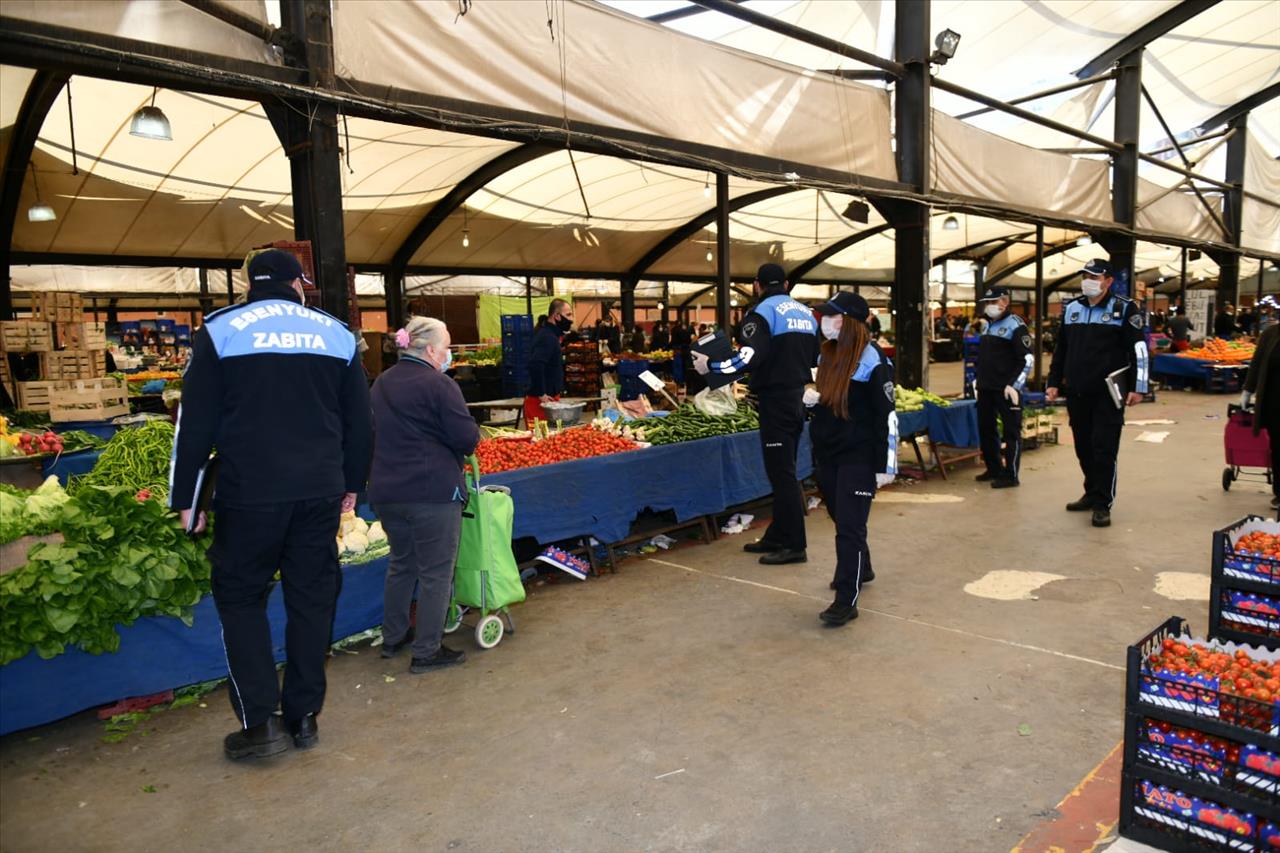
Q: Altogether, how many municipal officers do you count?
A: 5